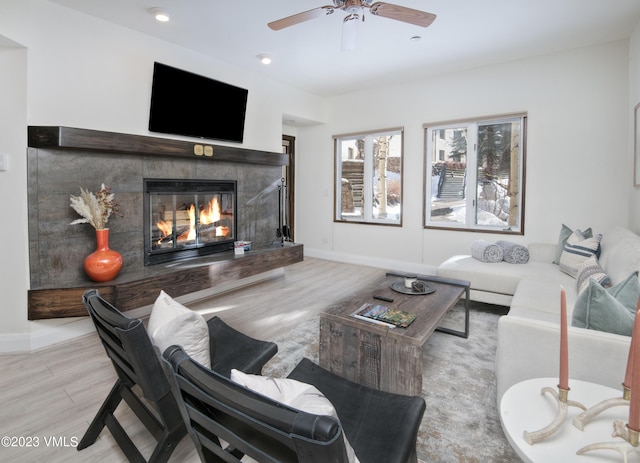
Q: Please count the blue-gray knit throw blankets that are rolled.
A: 2